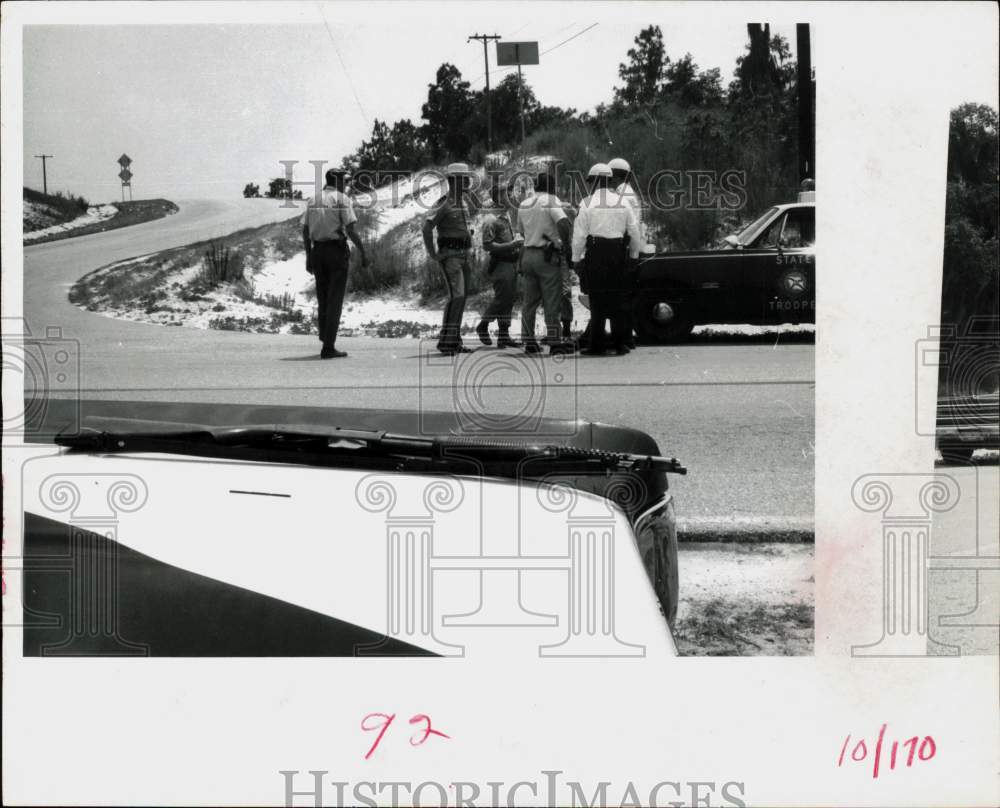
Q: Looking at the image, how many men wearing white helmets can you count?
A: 2